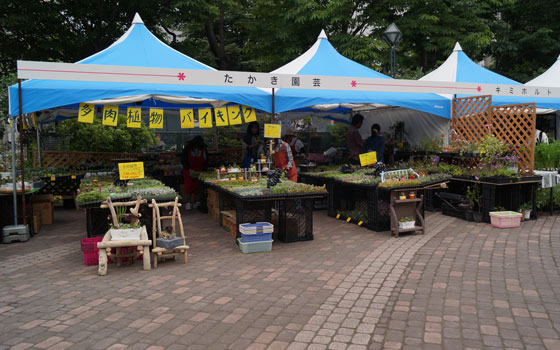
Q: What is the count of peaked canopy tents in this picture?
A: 4